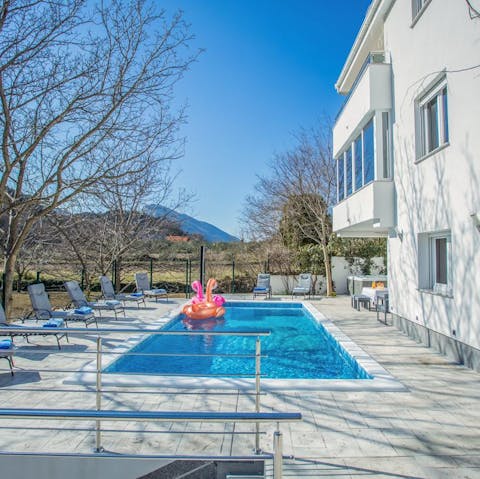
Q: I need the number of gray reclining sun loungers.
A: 8